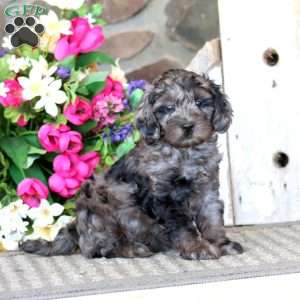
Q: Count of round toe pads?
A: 4